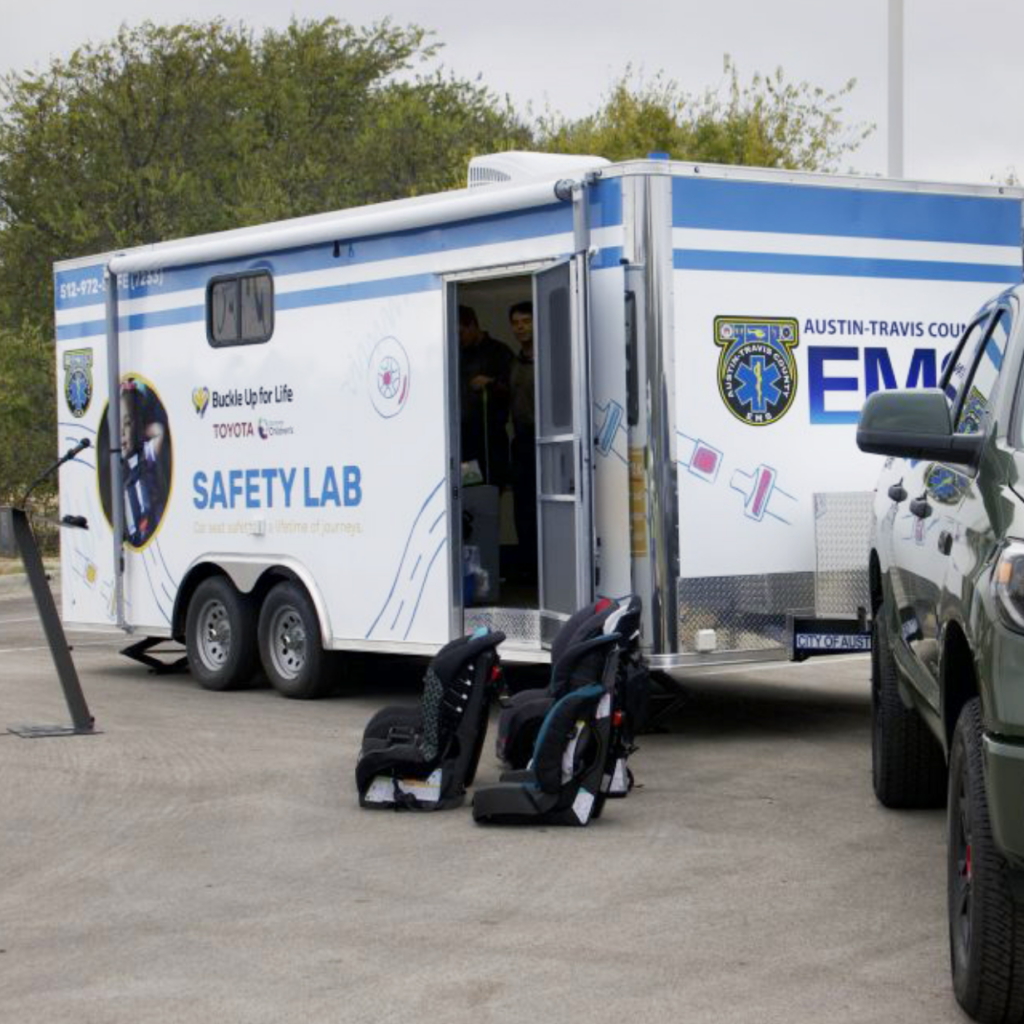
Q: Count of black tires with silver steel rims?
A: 2